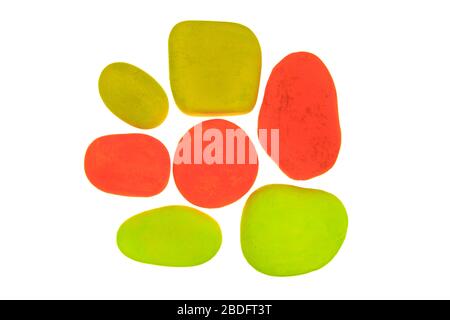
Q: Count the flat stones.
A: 7